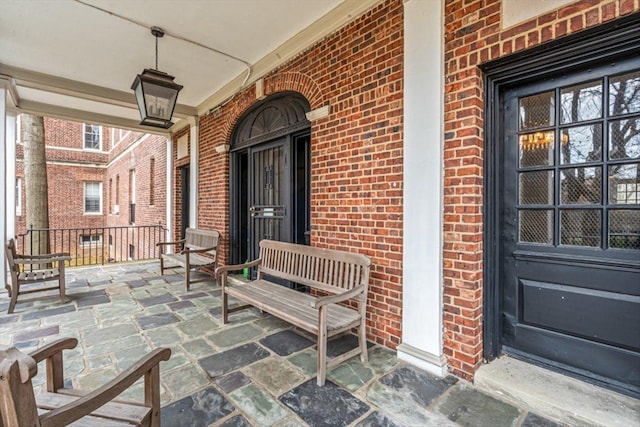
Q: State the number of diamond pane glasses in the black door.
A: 12